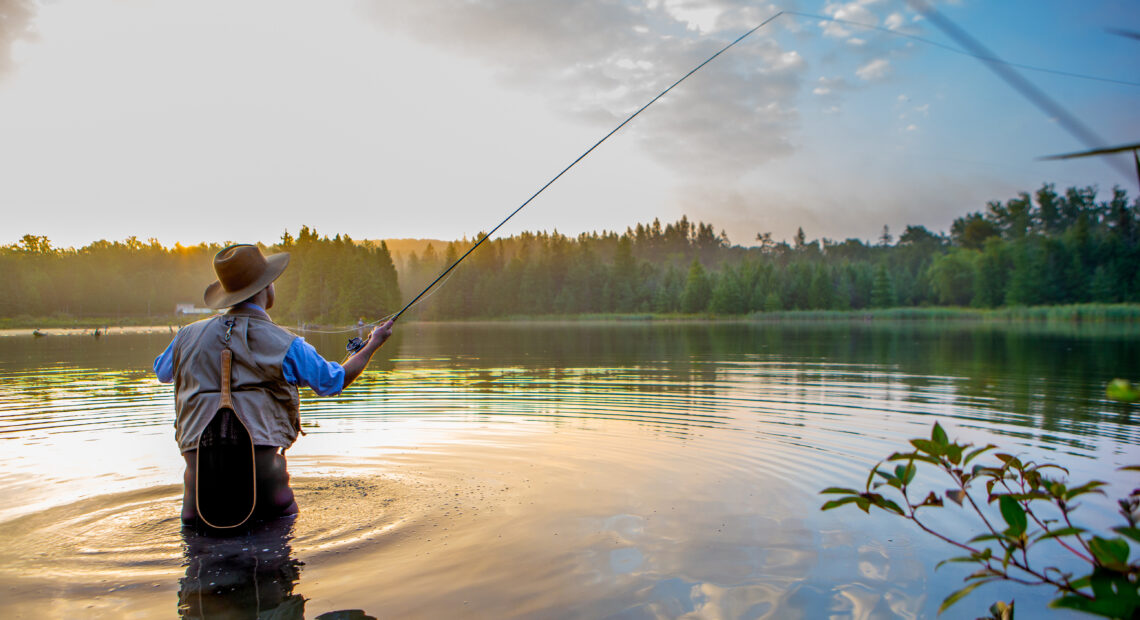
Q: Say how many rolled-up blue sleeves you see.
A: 2